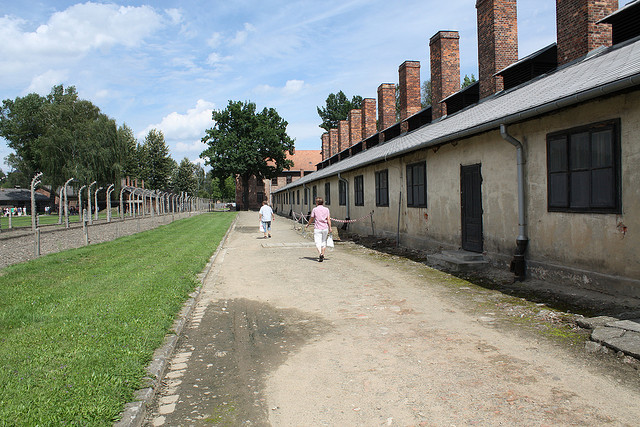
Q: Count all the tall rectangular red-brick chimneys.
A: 10